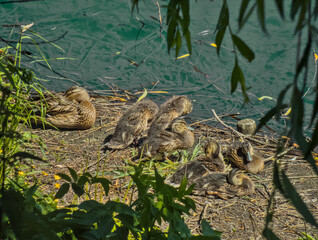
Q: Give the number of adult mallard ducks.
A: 1